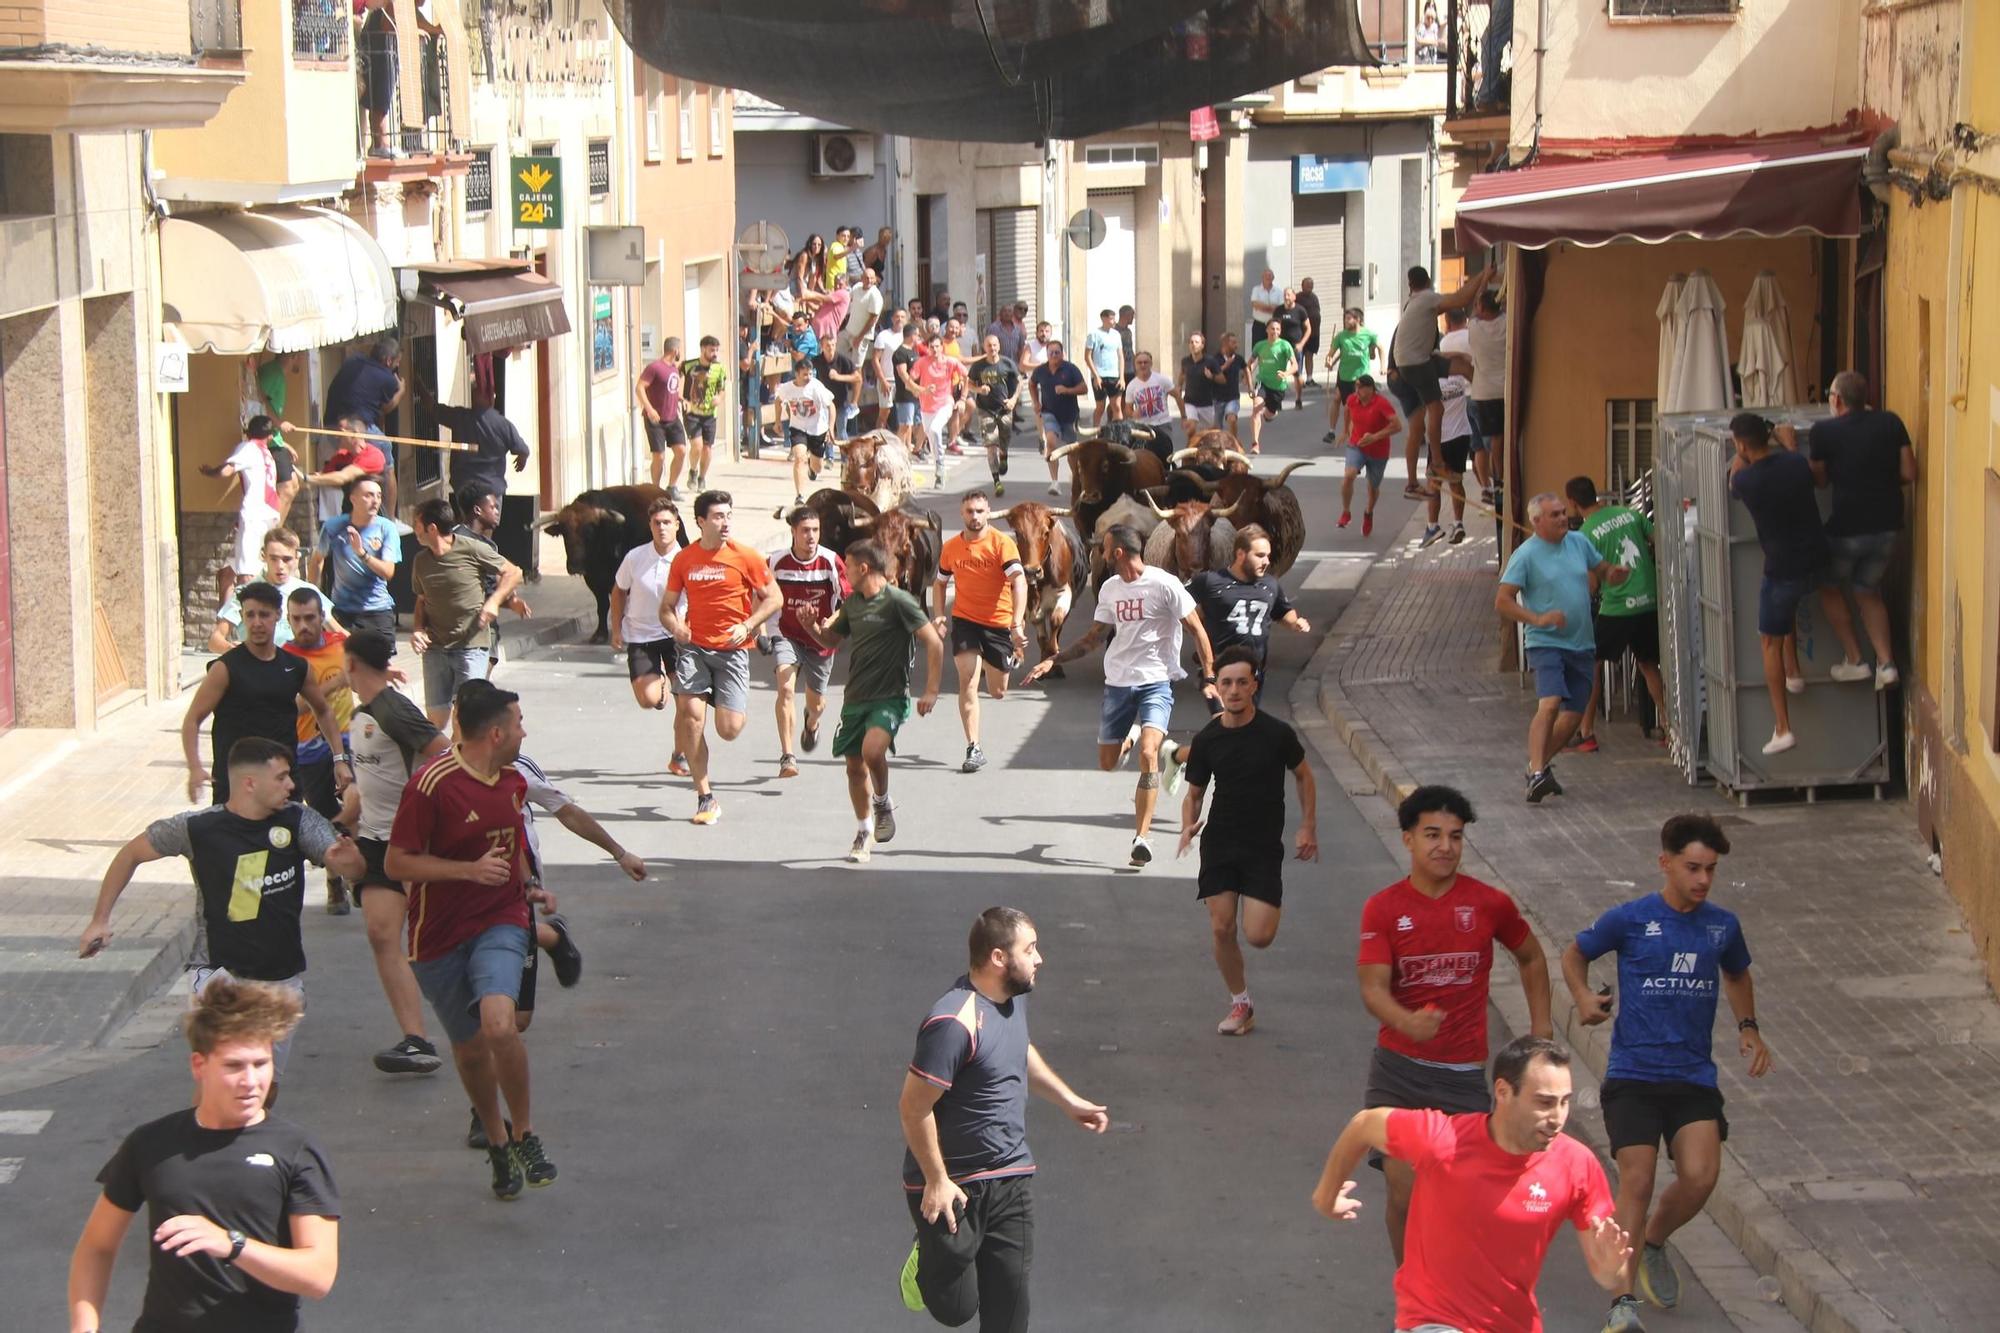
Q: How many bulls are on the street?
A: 12